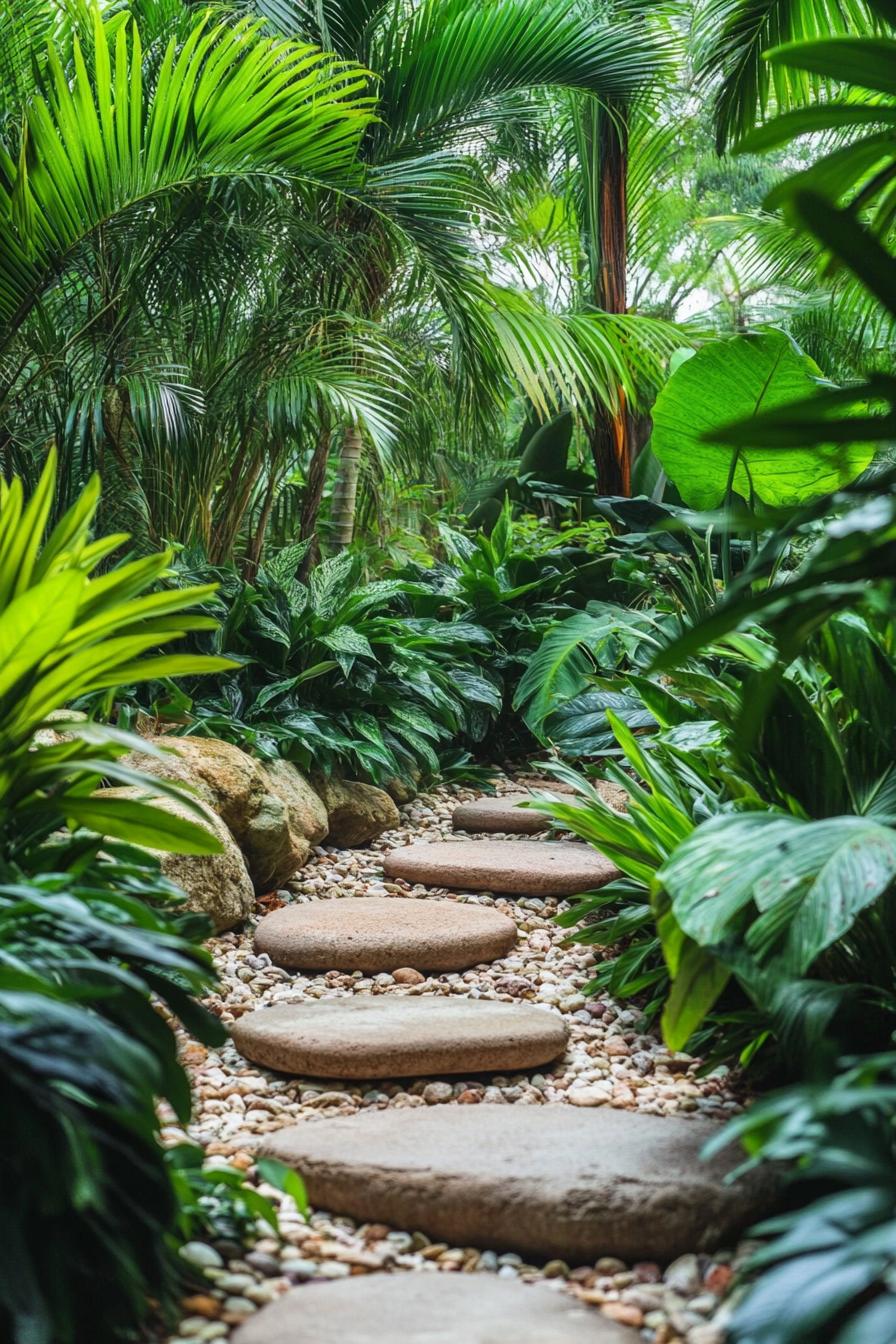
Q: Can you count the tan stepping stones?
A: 6